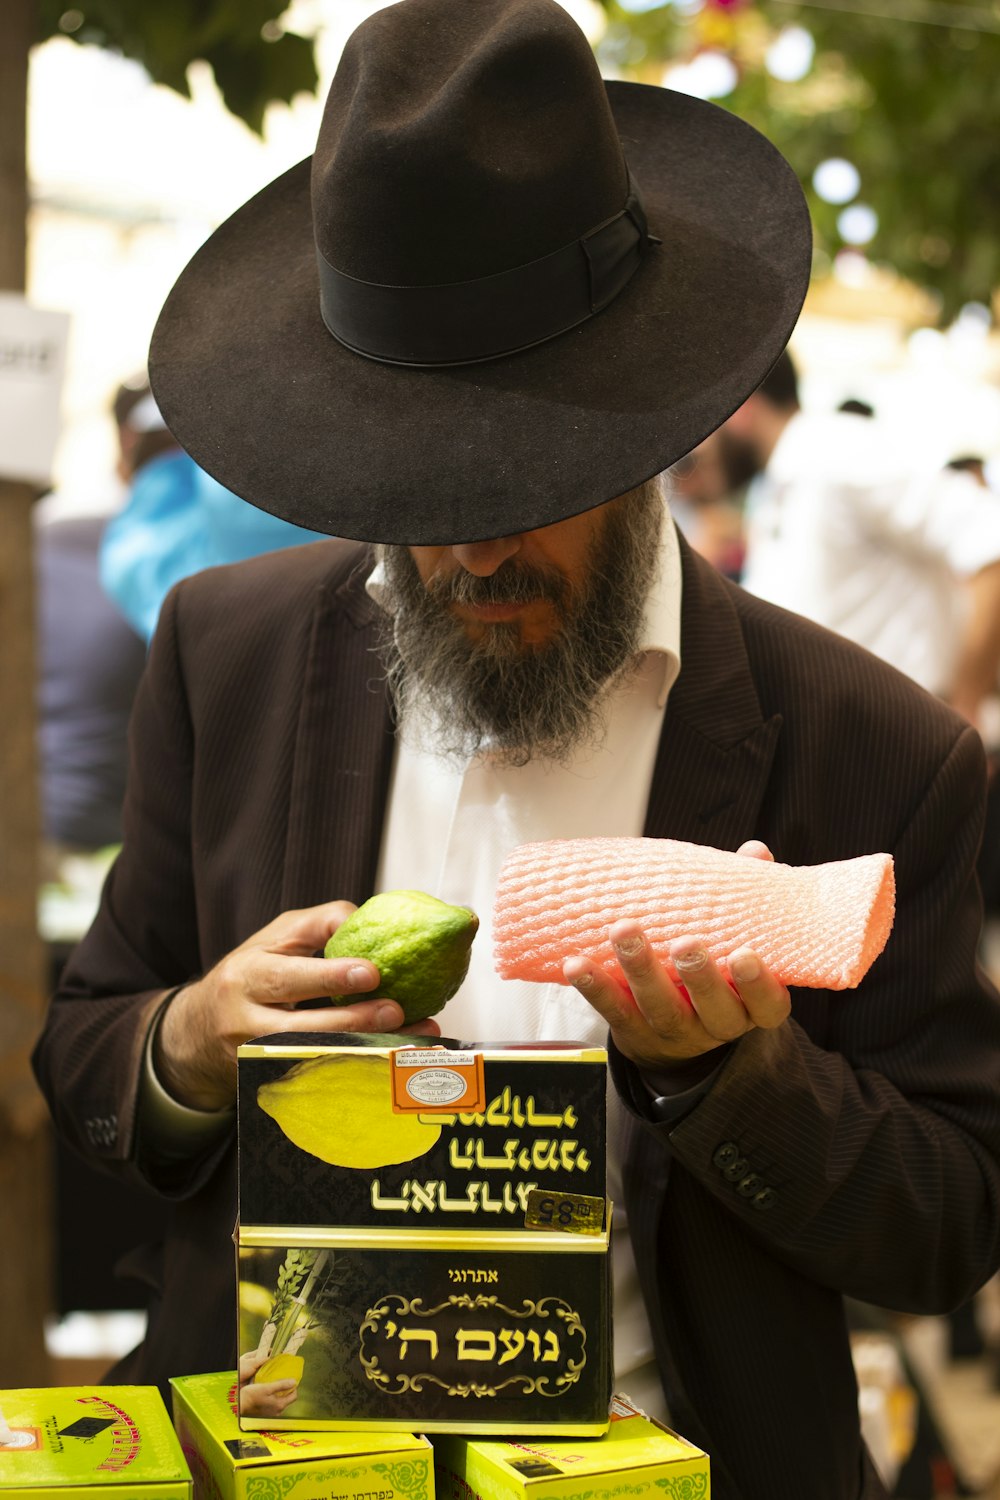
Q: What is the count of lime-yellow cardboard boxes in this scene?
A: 3